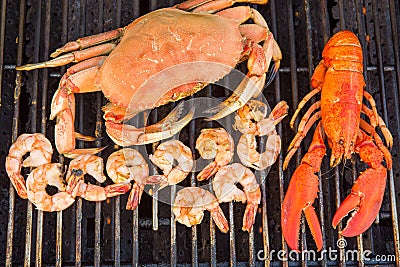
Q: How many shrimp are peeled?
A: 10